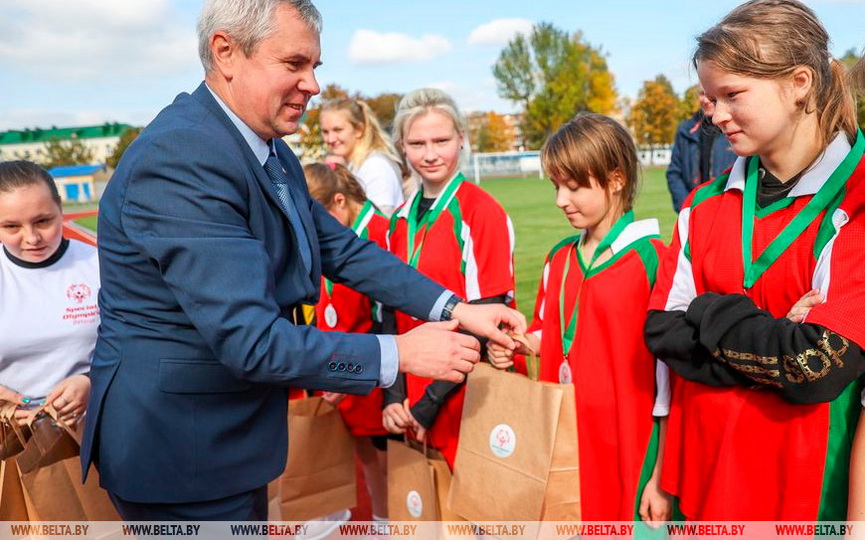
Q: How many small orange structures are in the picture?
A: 0